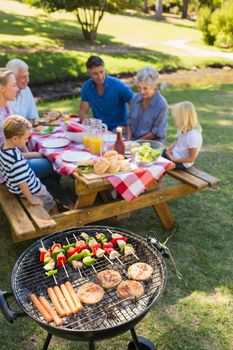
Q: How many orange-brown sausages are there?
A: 6